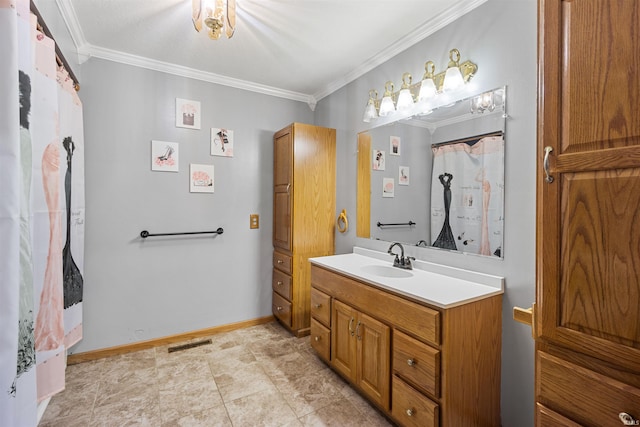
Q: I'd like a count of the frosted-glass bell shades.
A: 5